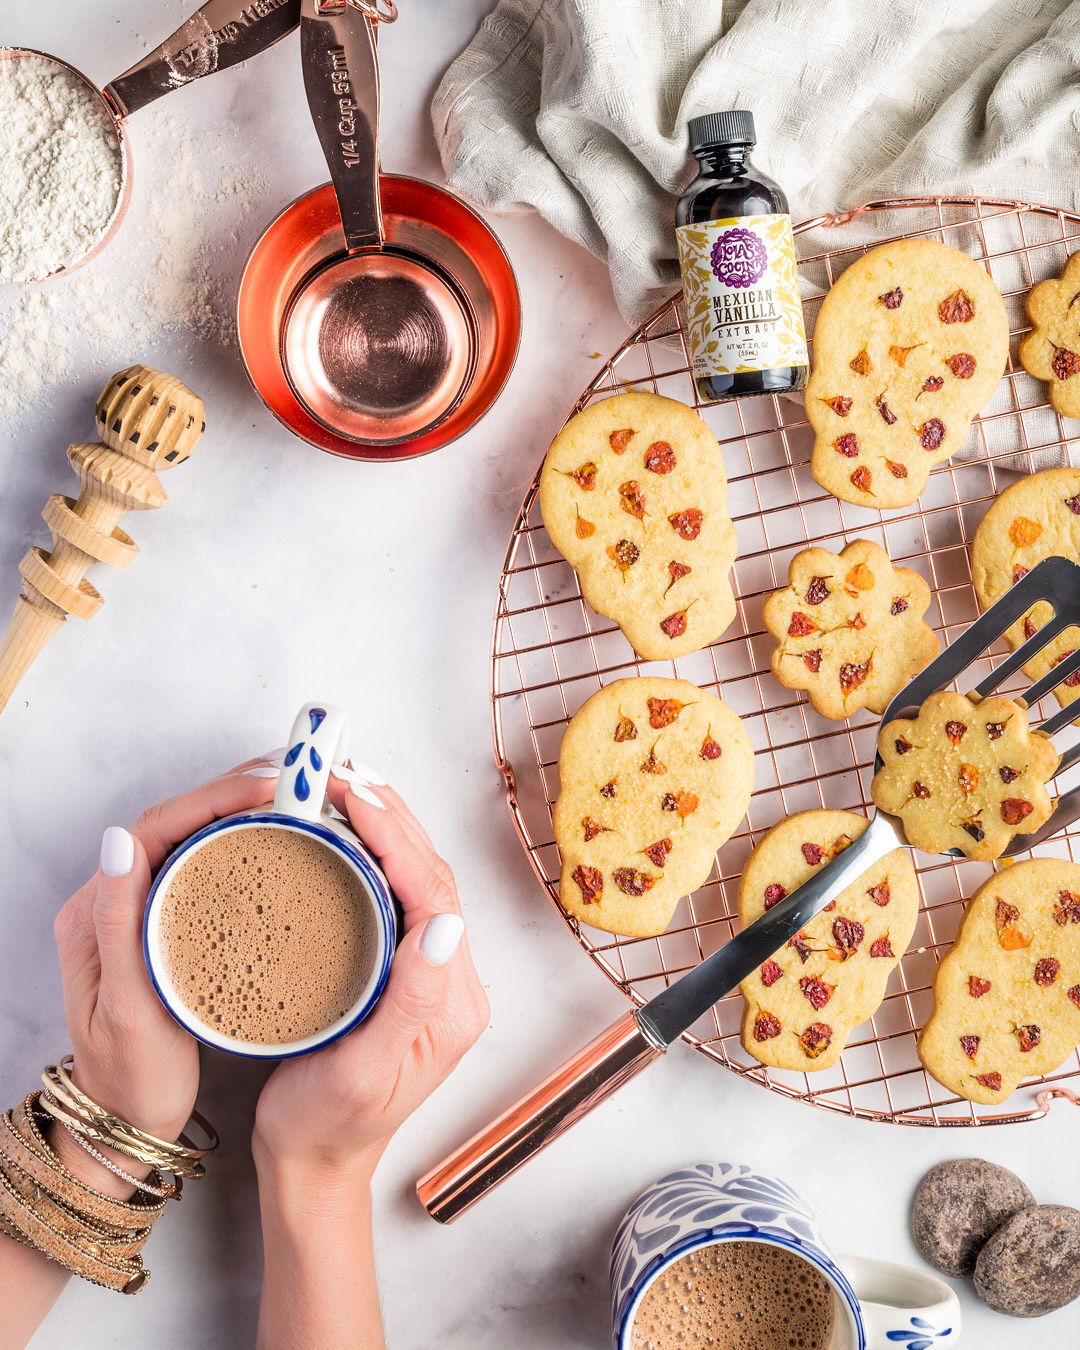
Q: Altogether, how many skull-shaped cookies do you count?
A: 6